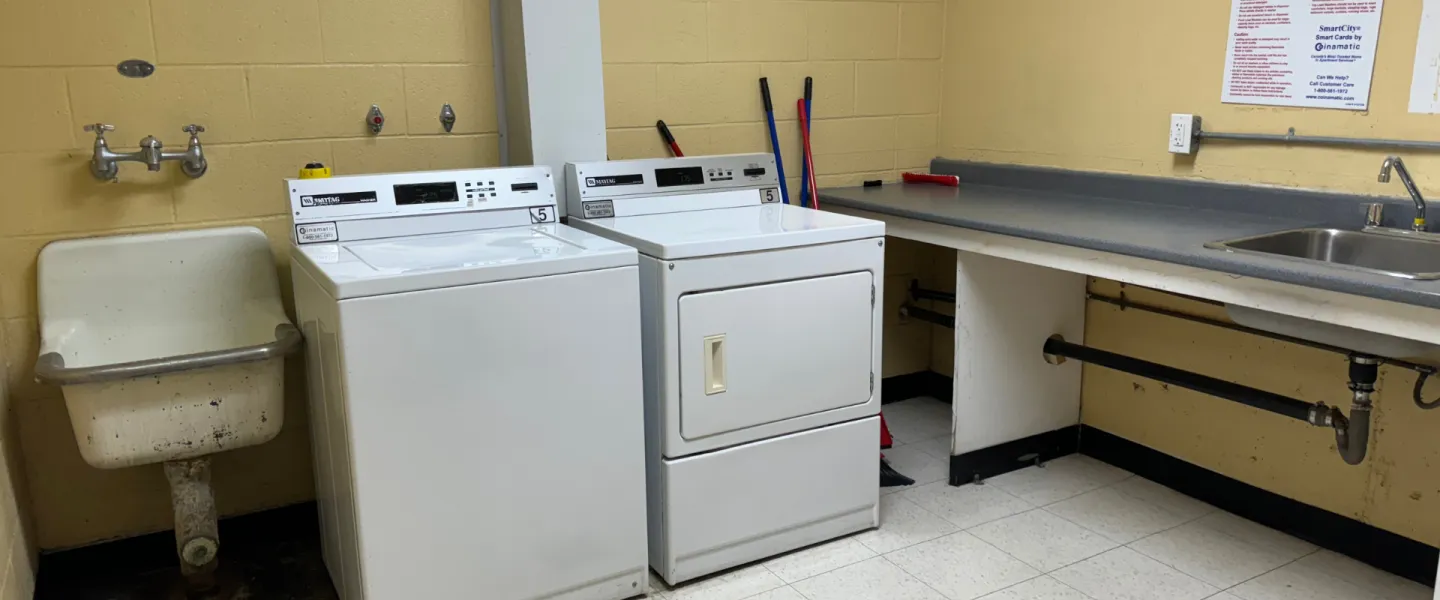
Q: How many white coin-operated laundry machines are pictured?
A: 2